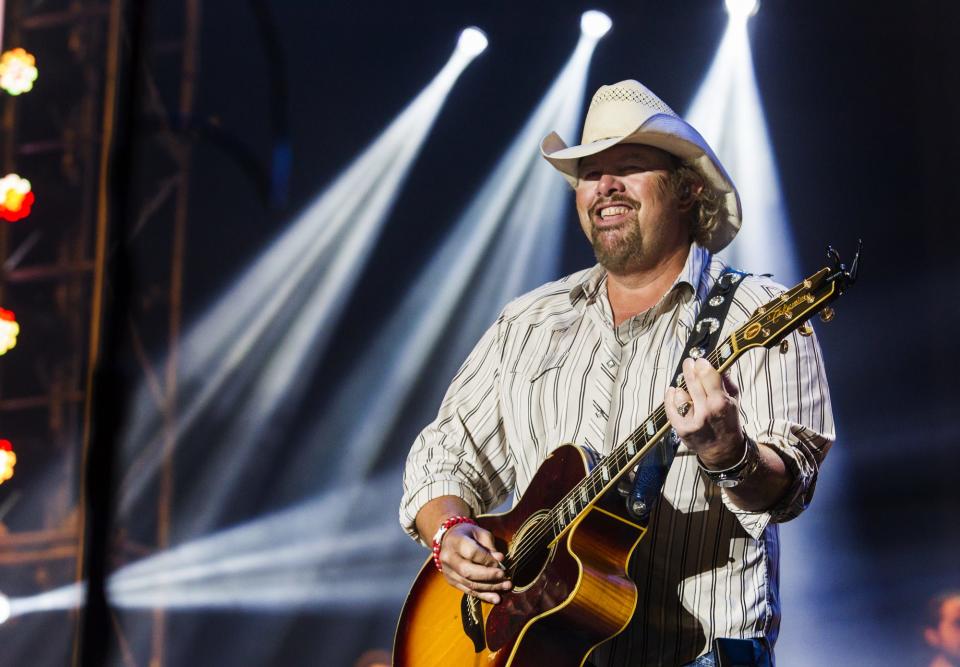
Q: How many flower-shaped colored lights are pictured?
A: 4